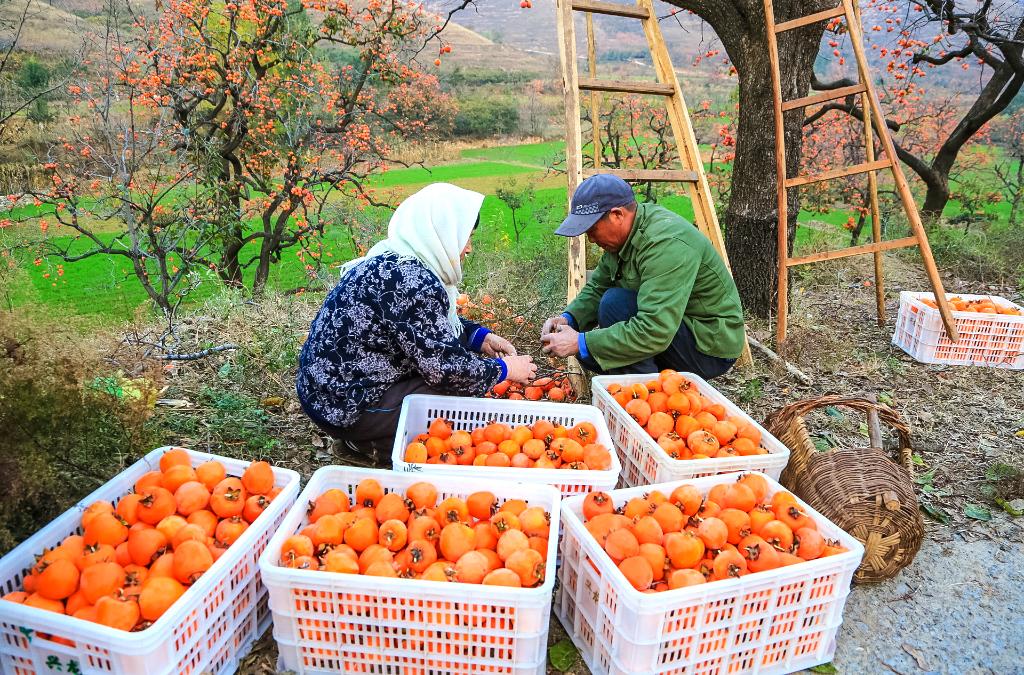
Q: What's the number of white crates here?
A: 6